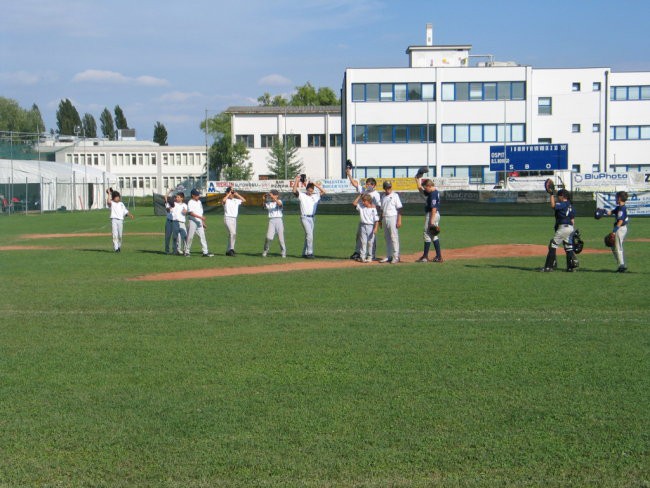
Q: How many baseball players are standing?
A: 13